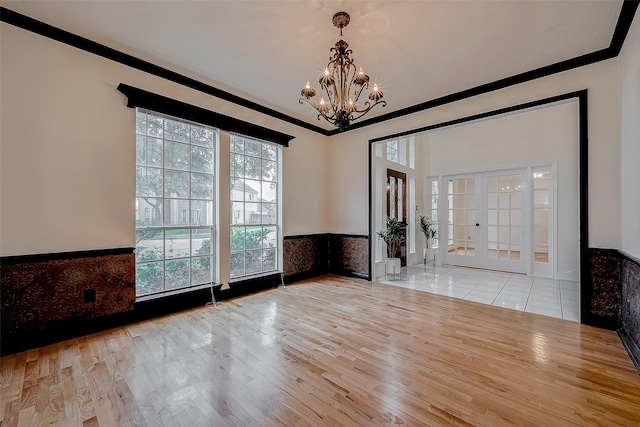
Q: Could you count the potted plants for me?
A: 2